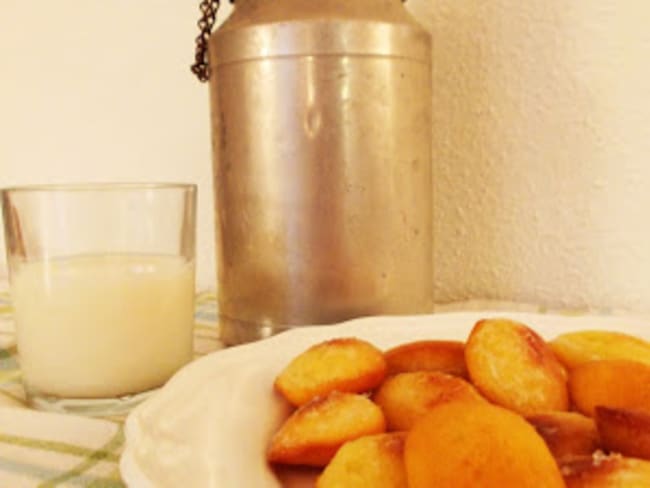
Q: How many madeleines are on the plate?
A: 12